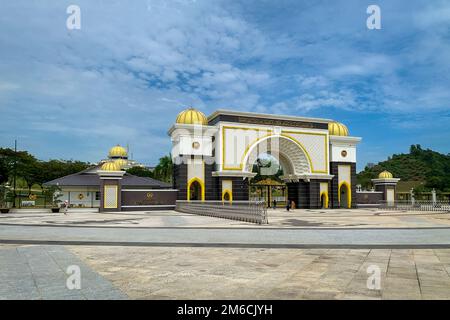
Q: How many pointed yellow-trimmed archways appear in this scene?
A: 4